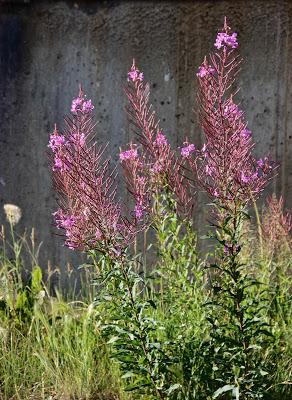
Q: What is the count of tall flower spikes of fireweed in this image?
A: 3